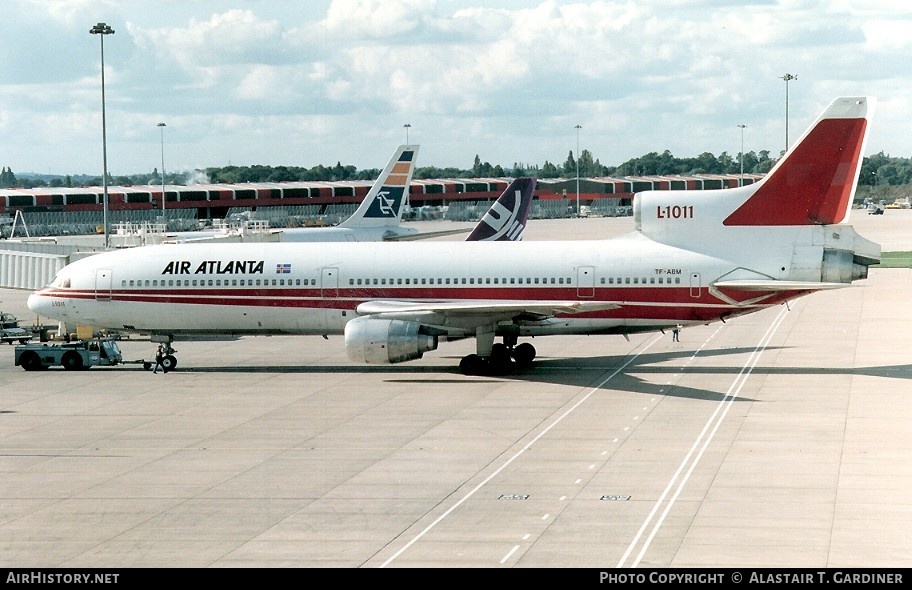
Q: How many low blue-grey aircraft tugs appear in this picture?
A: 1